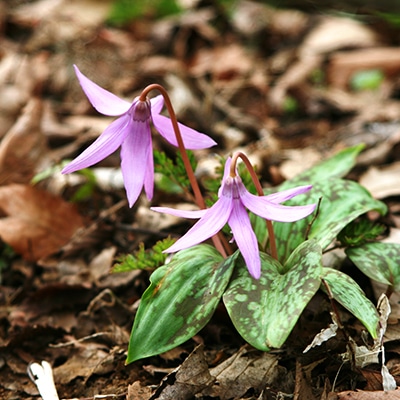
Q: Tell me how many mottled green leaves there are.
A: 6